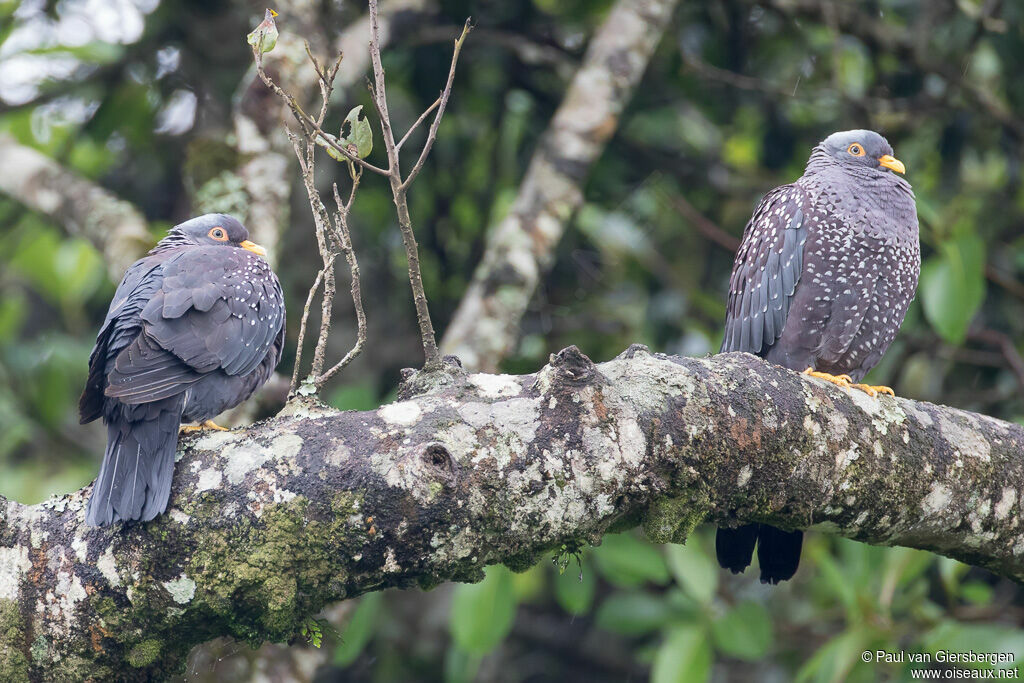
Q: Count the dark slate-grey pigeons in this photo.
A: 2